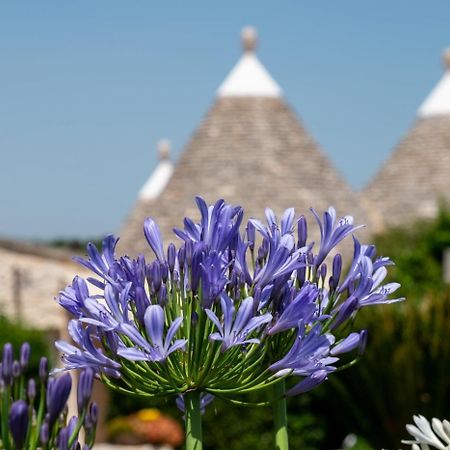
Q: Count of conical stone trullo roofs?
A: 3